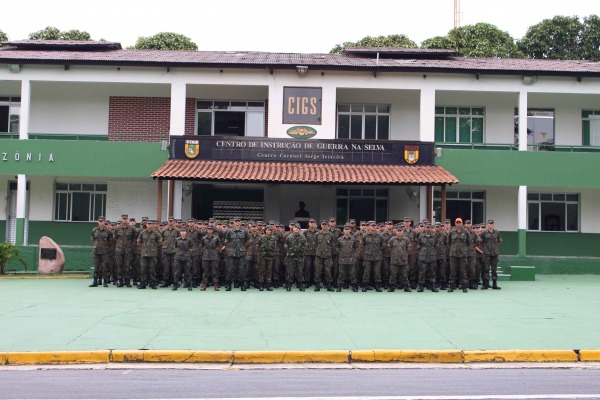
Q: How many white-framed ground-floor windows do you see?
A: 4